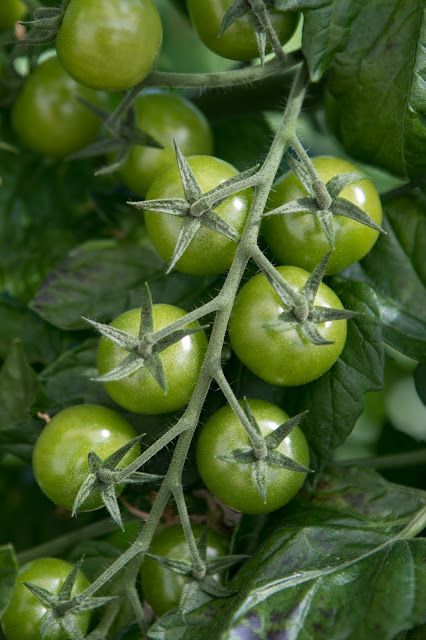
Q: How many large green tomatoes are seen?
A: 12